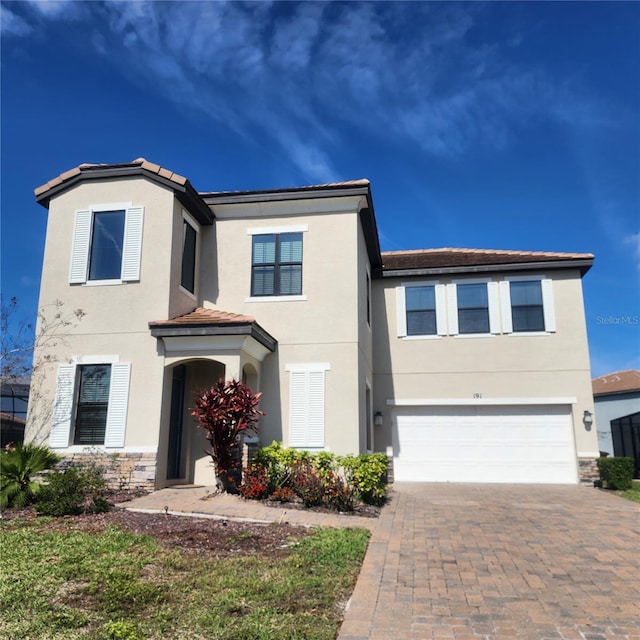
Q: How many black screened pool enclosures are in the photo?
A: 2